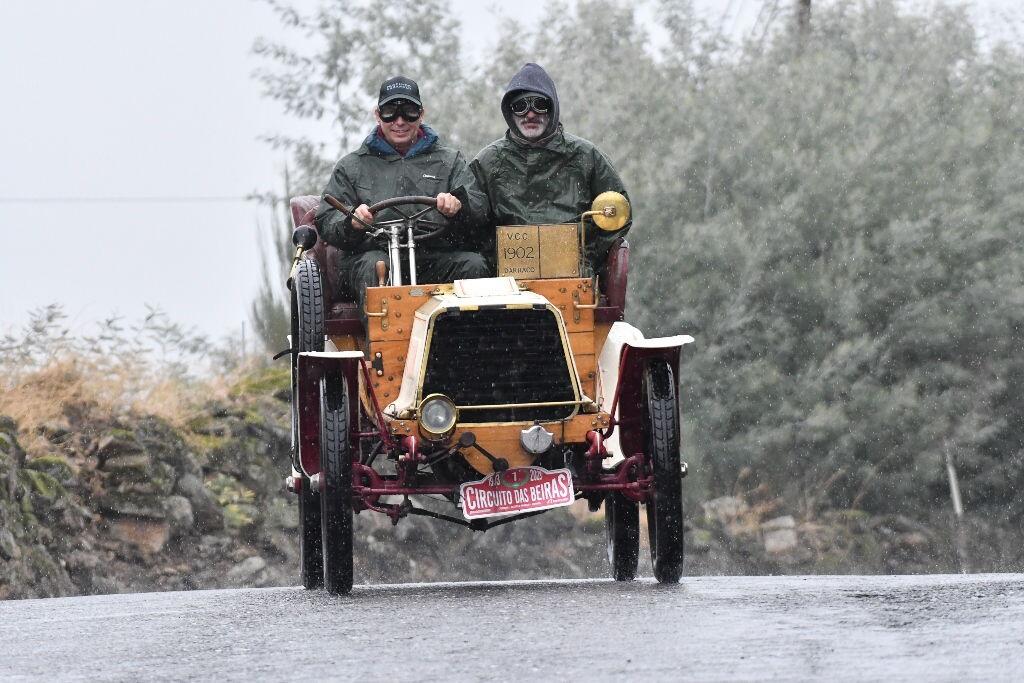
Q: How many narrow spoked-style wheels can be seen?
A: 4